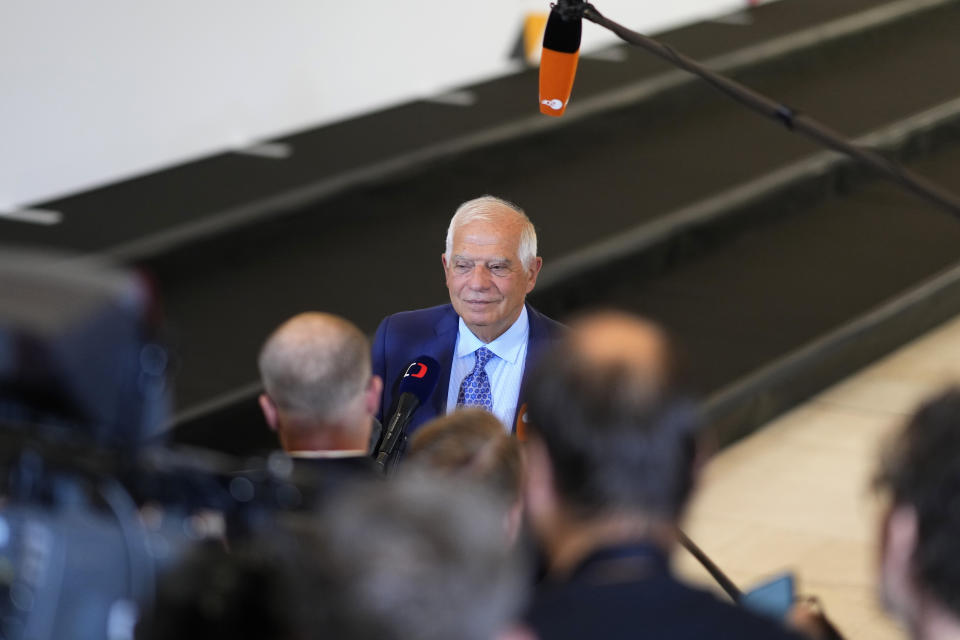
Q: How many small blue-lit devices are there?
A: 1